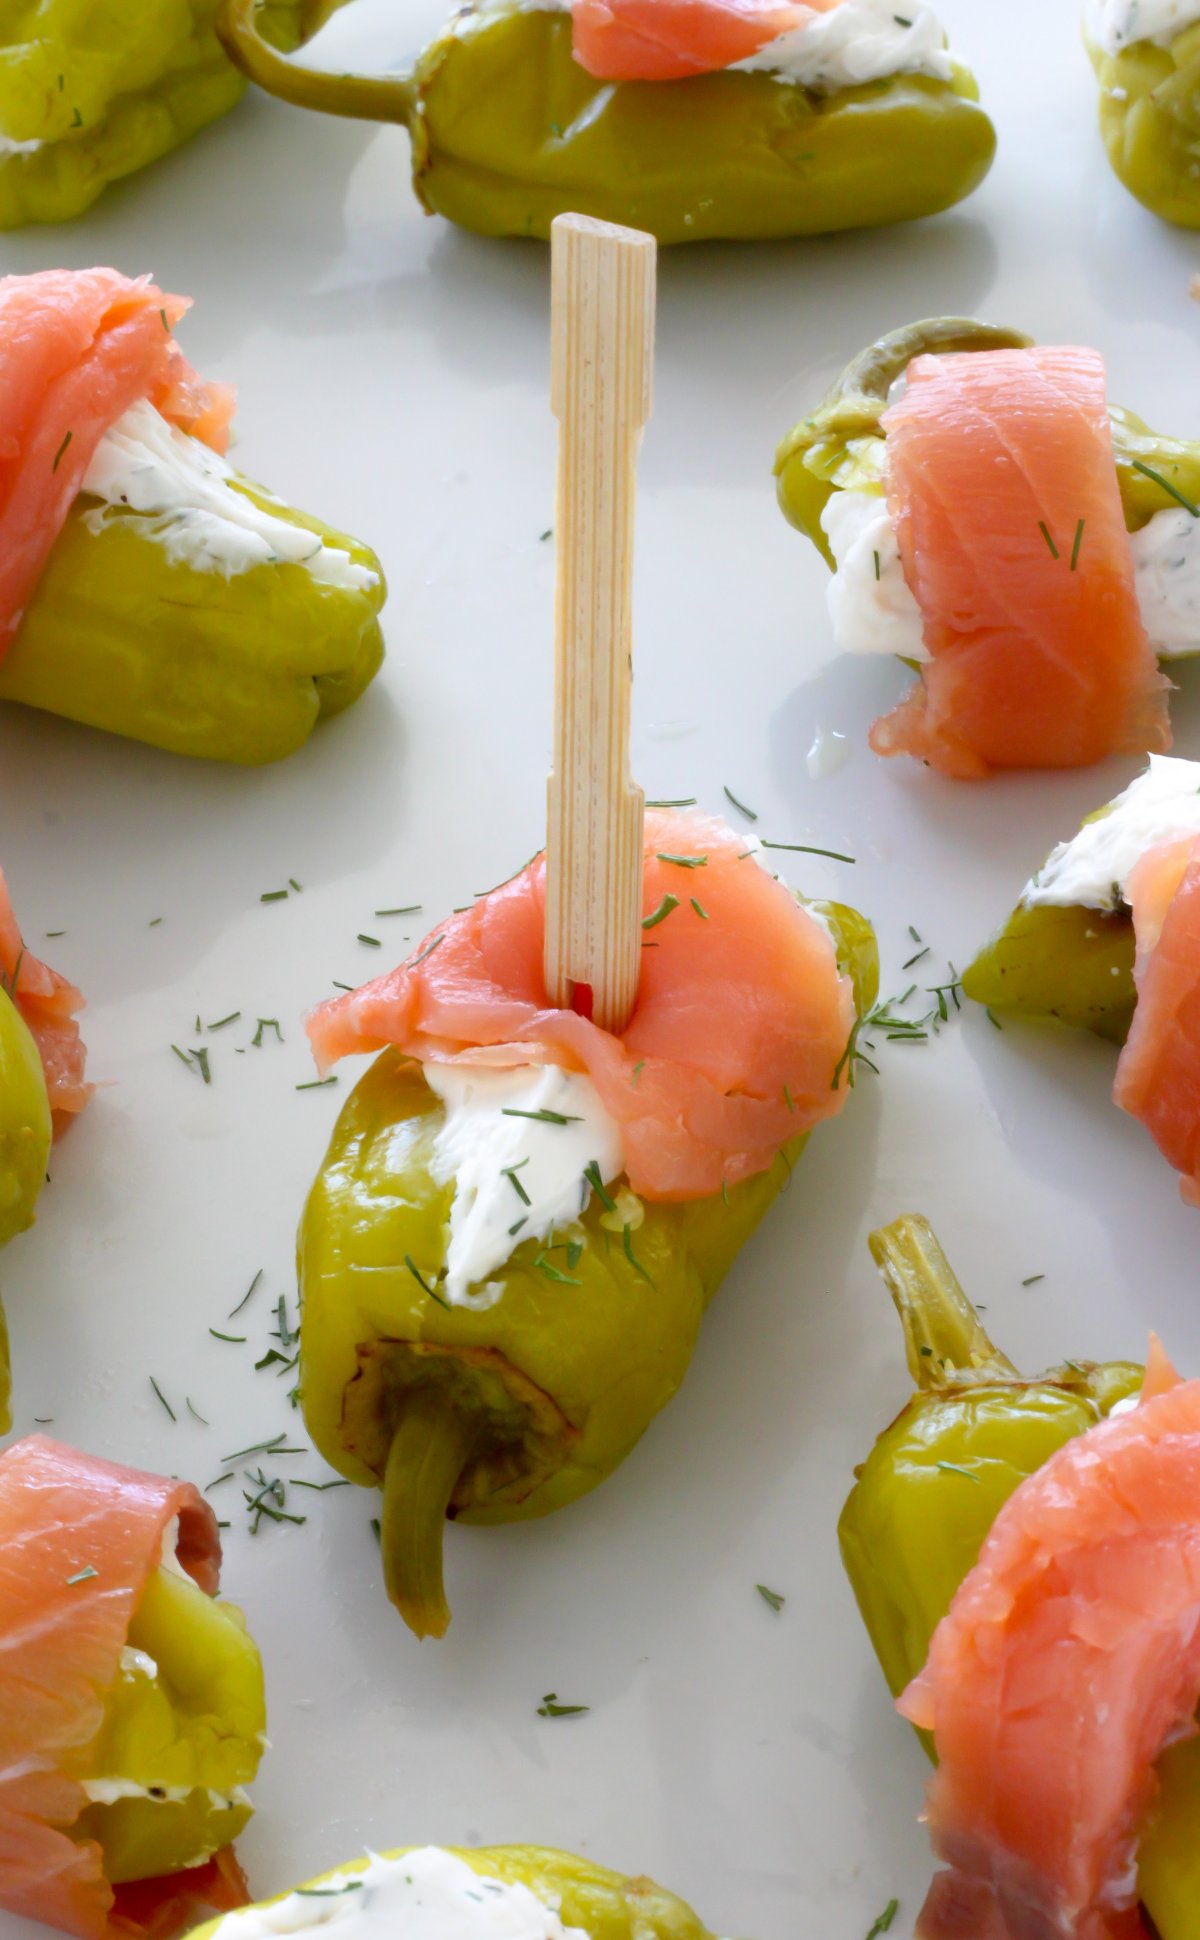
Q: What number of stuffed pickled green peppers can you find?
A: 11